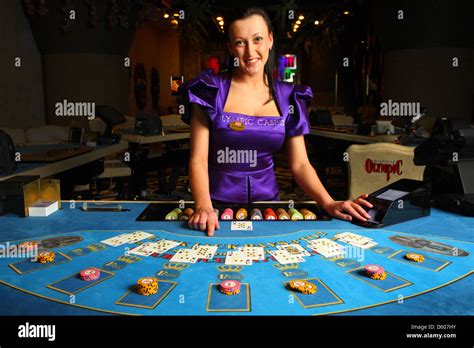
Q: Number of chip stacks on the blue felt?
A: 7